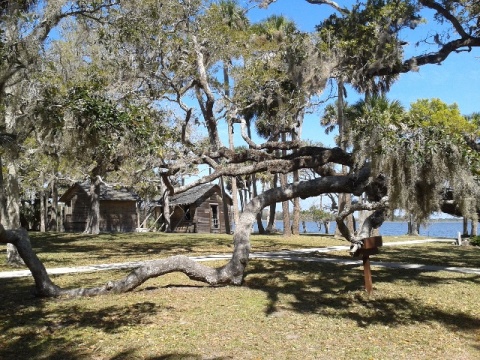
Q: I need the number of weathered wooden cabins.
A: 2